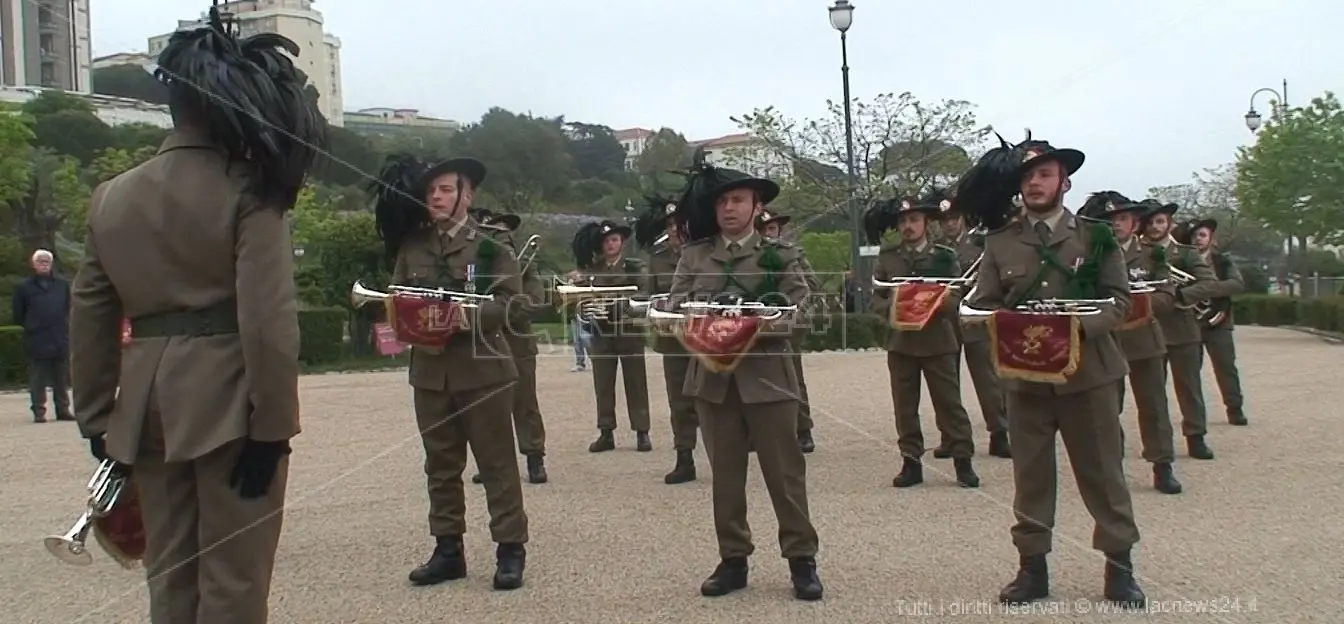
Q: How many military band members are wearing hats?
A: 13